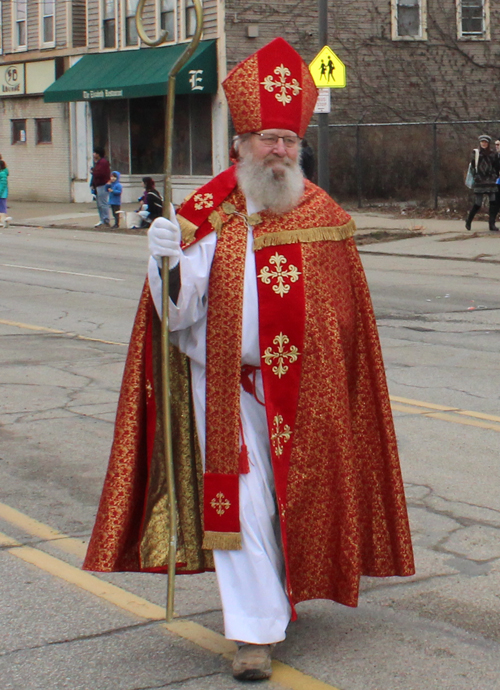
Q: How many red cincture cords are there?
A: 1